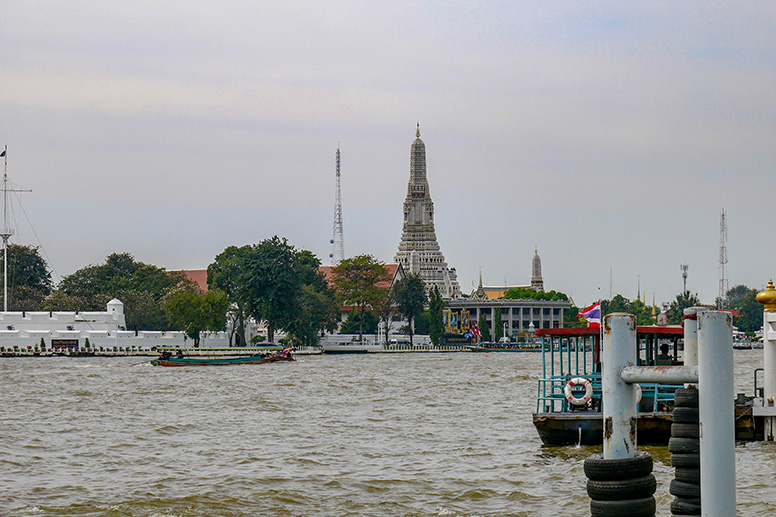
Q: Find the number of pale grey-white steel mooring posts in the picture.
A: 3